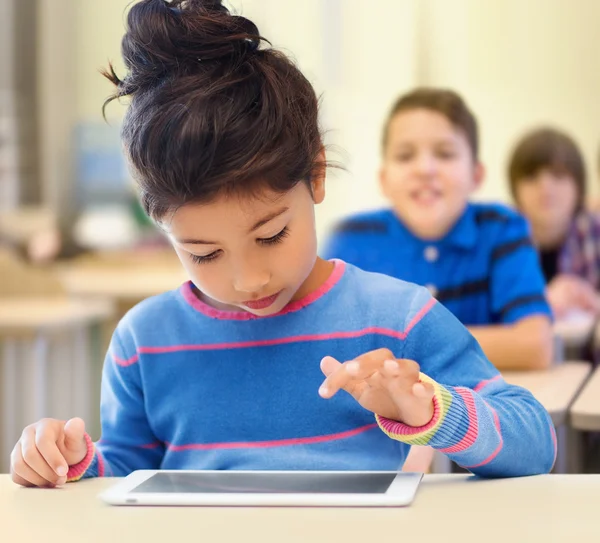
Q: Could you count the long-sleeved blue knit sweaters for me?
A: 1